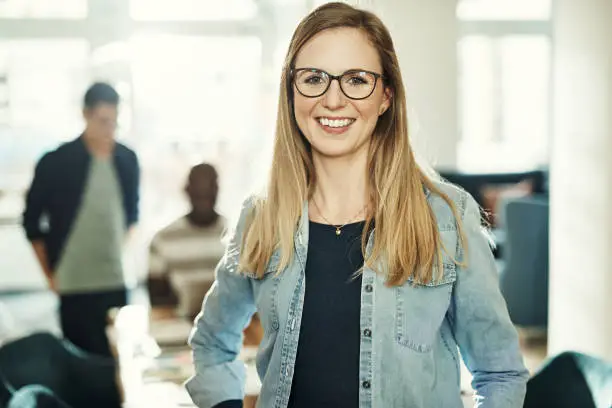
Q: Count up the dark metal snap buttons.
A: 3